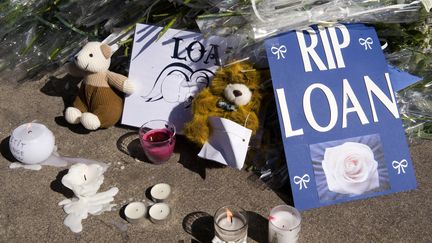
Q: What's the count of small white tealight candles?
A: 3